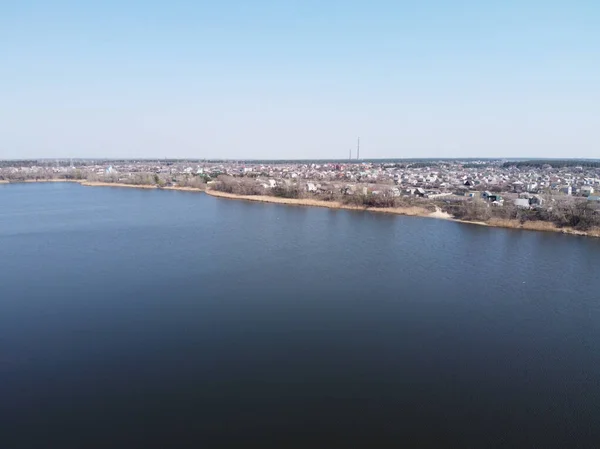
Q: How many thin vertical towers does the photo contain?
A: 2